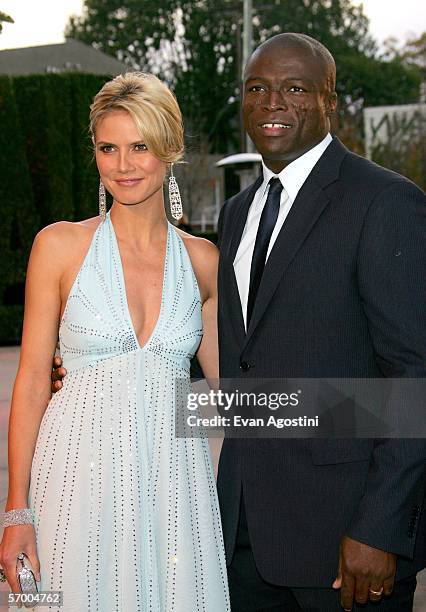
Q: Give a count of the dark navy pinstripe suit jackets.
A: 1